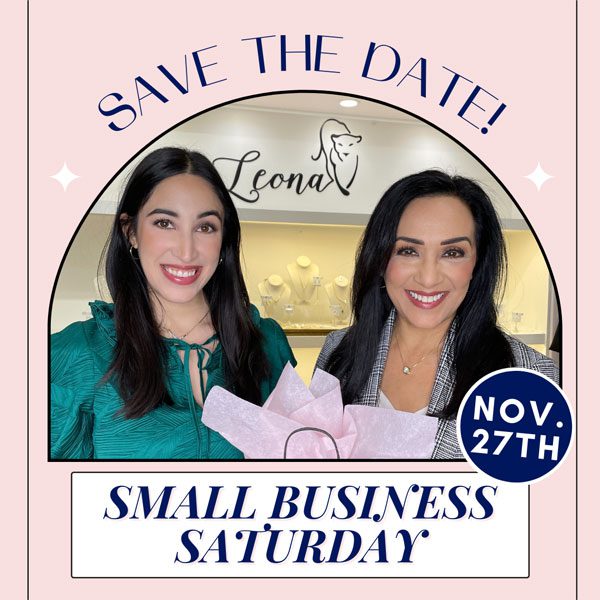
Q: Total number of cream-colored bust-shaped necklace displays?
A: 3